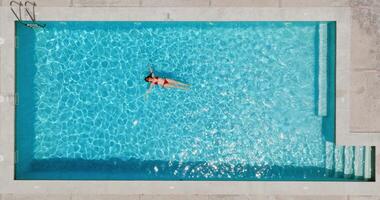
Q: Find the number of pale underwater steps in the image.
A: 5